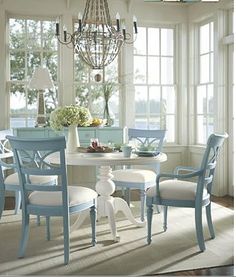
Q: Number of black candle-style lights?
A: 6